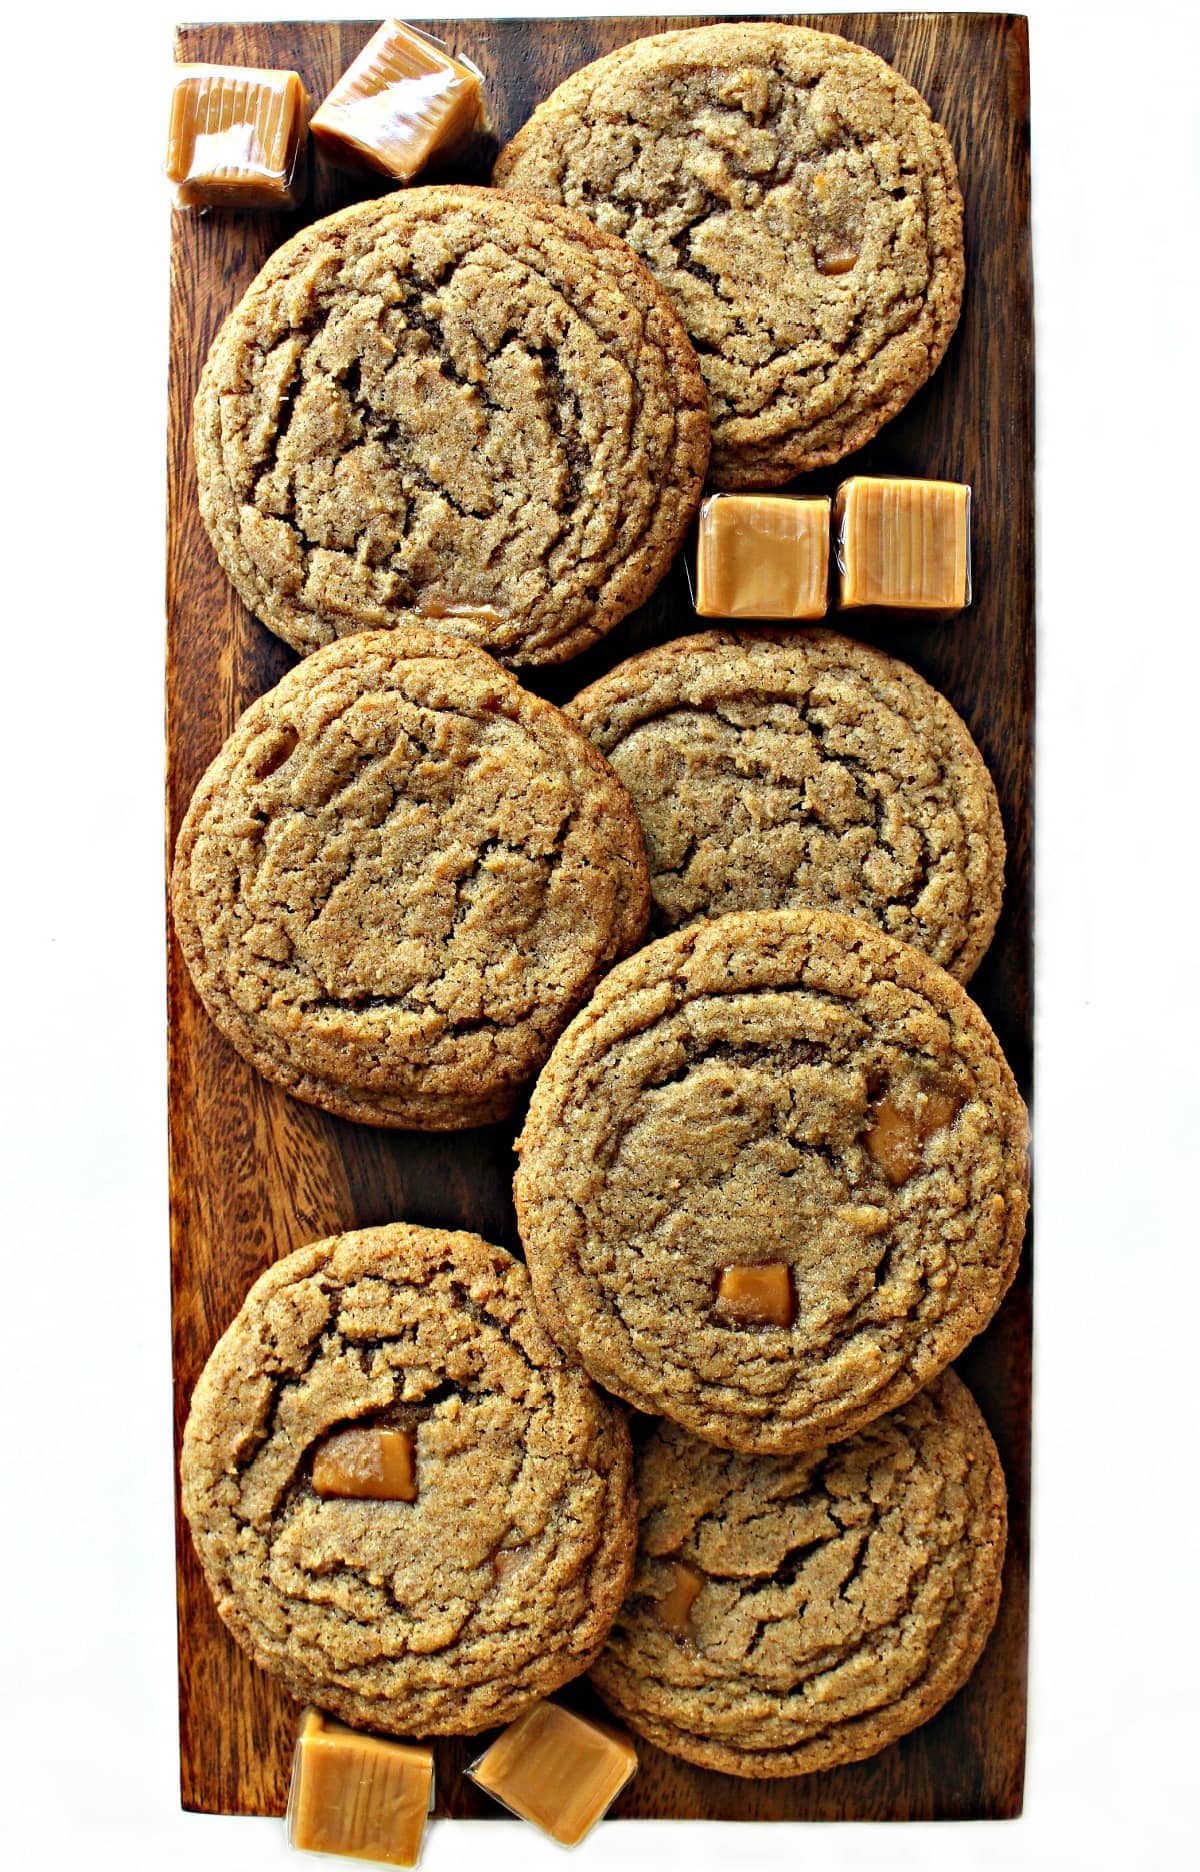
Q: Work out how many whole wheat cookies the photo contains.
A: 7